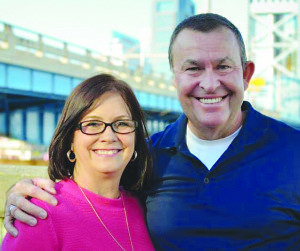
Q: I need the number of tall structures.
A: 2